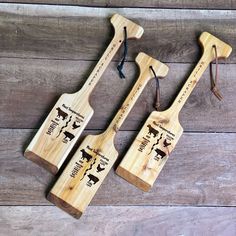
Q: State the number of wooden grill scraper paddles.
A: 3